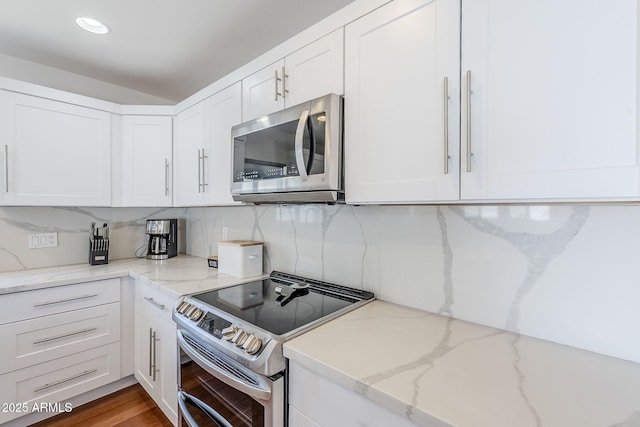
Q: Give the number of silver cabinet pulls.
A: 14